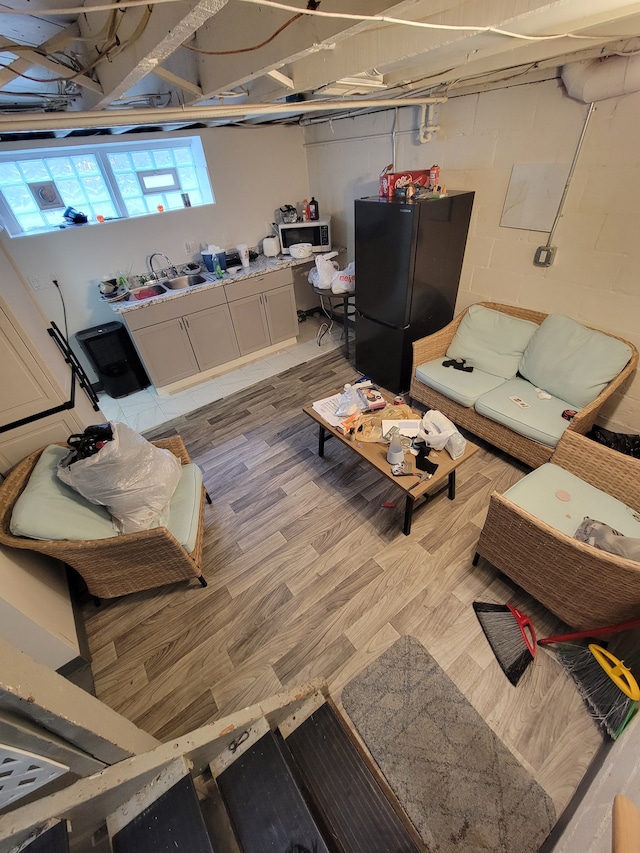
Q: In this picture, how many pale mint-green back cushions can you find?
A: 3